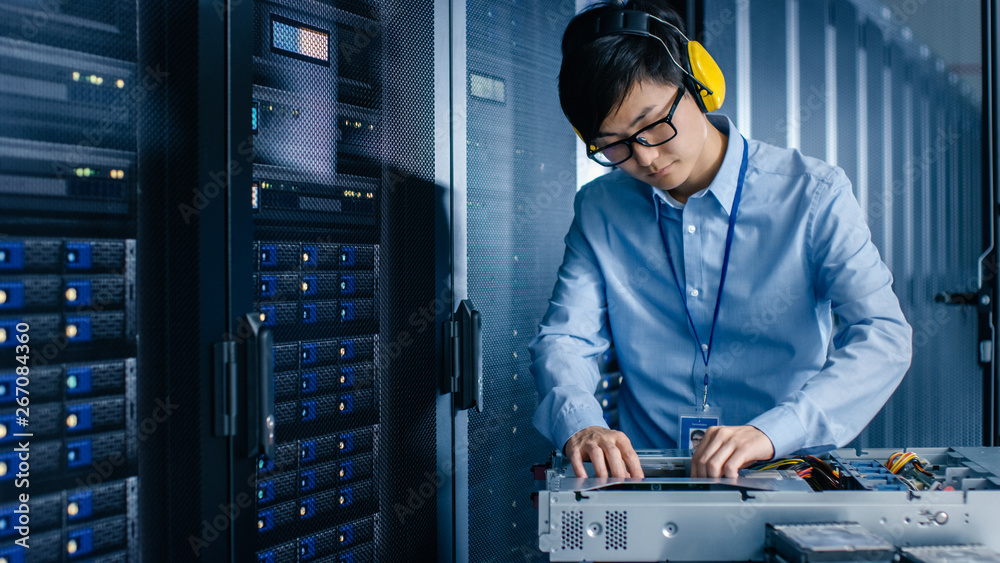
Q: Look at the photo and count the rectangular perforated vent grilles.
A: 2